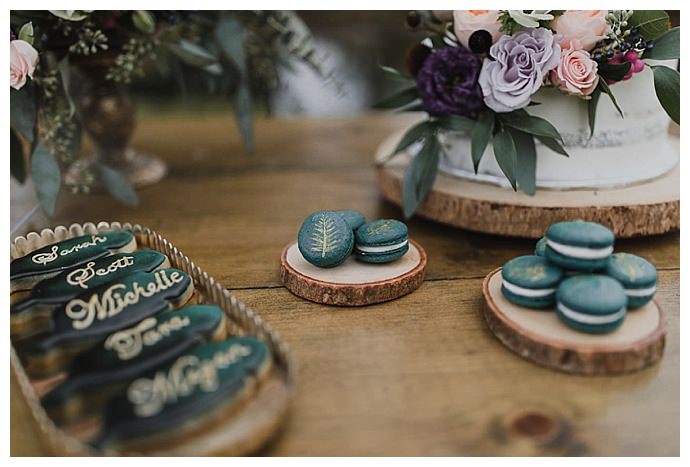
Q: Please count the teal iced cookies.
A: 5